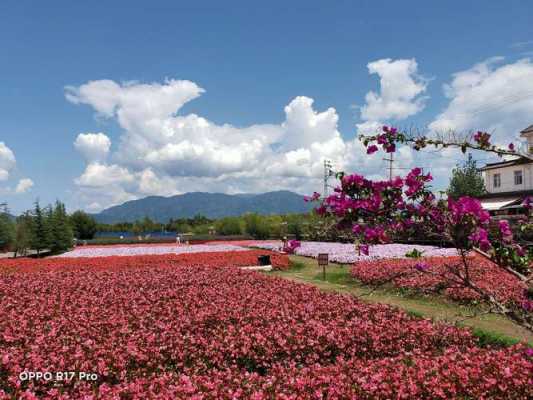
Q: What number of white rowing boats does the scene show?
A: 0